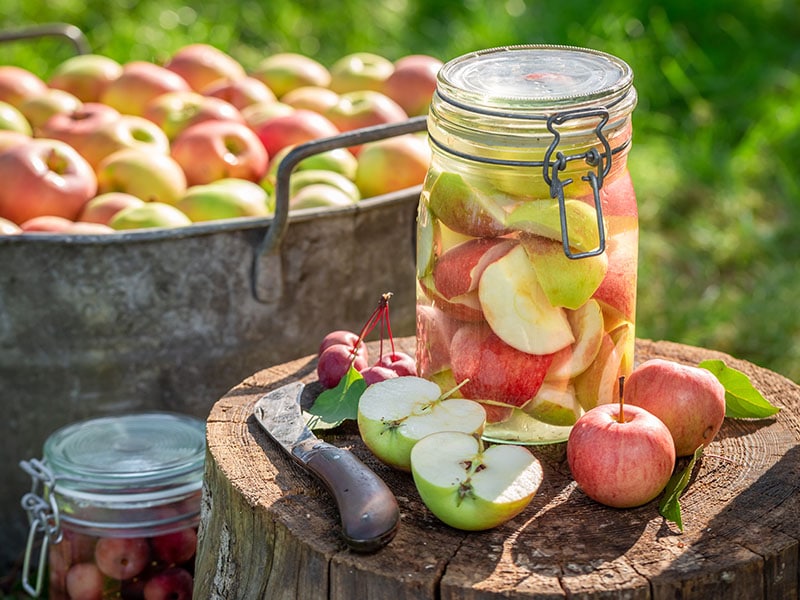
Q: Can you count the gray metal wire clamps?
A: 2